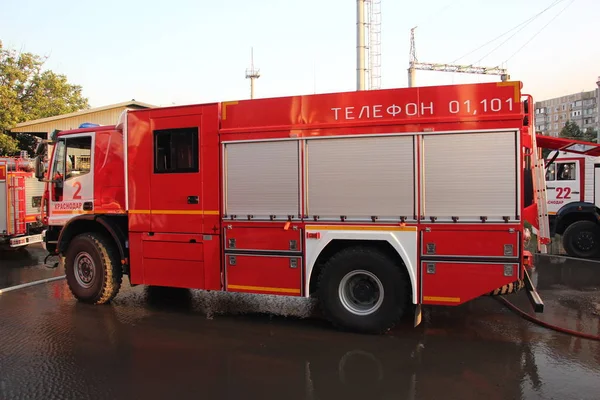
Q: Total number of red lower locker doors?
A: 4